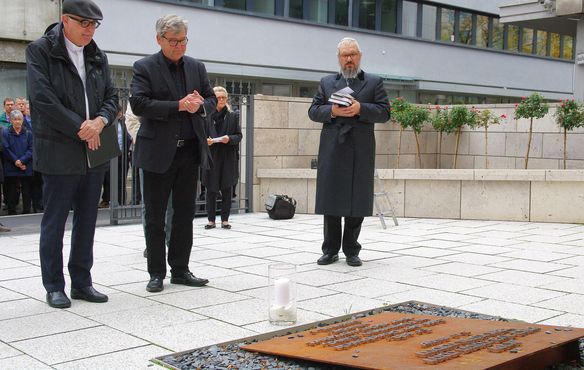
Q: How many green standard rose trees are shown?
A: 7